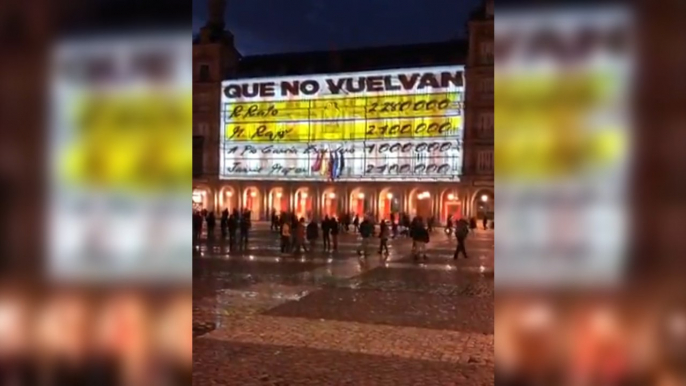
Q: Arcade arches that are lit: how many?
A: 11